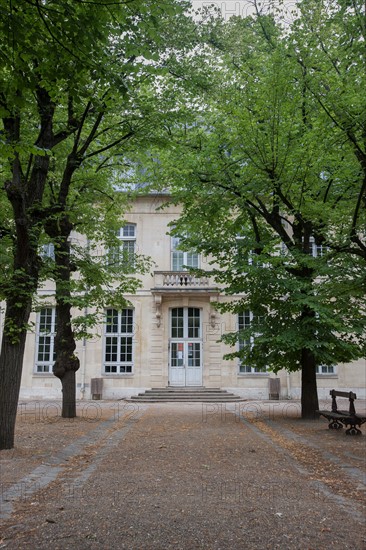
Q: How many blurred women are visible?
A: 0